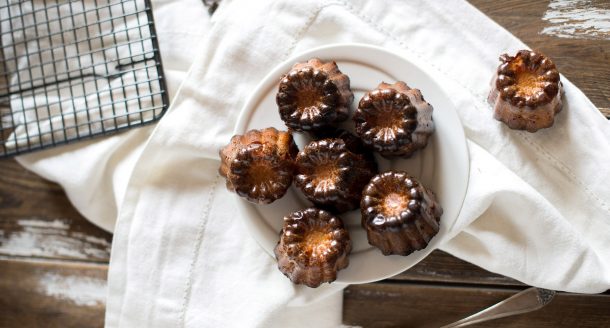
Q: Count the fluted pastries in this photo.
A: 7